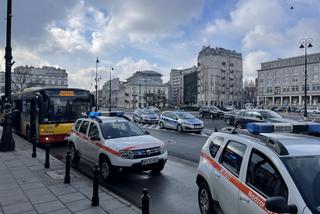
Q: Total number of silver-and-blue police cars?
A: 2